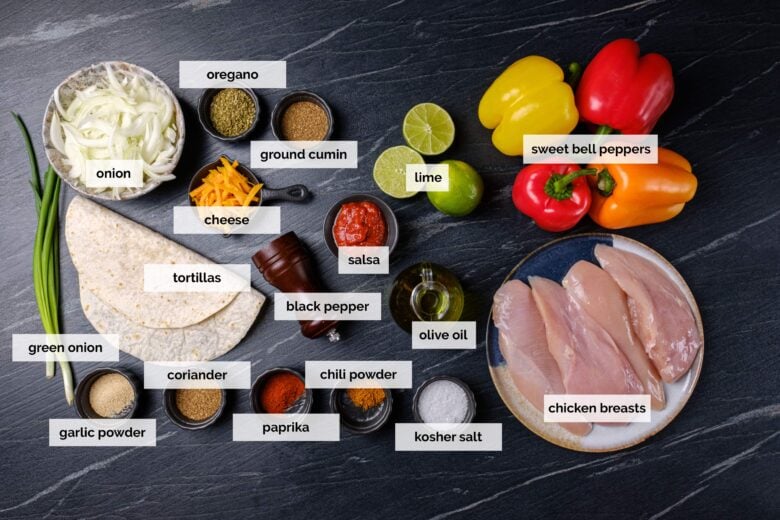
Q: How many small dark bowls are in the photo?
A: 8